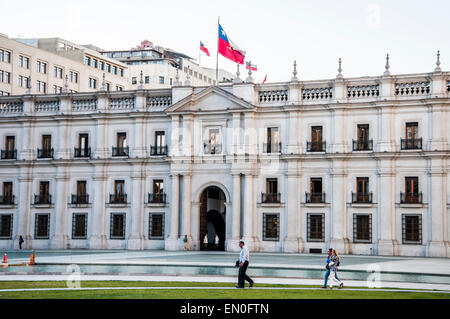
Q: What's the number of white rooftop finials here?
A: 12